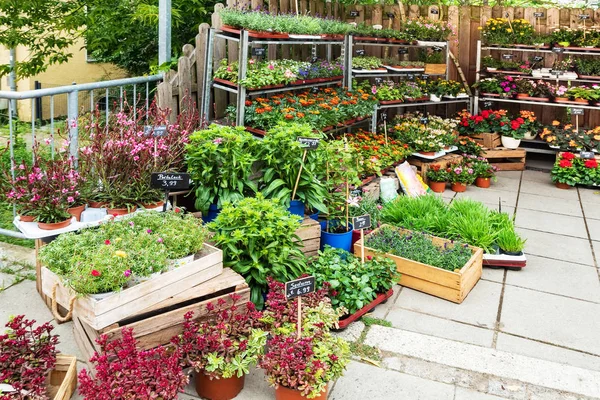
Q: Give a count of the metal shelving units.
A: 3